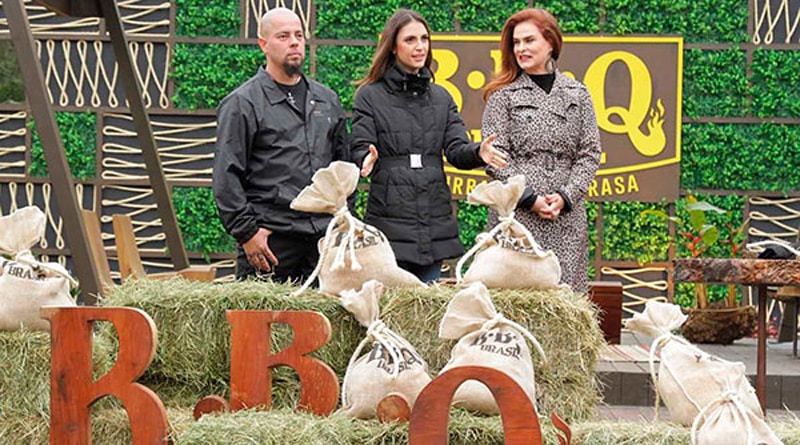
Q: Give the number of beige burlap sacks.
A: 7